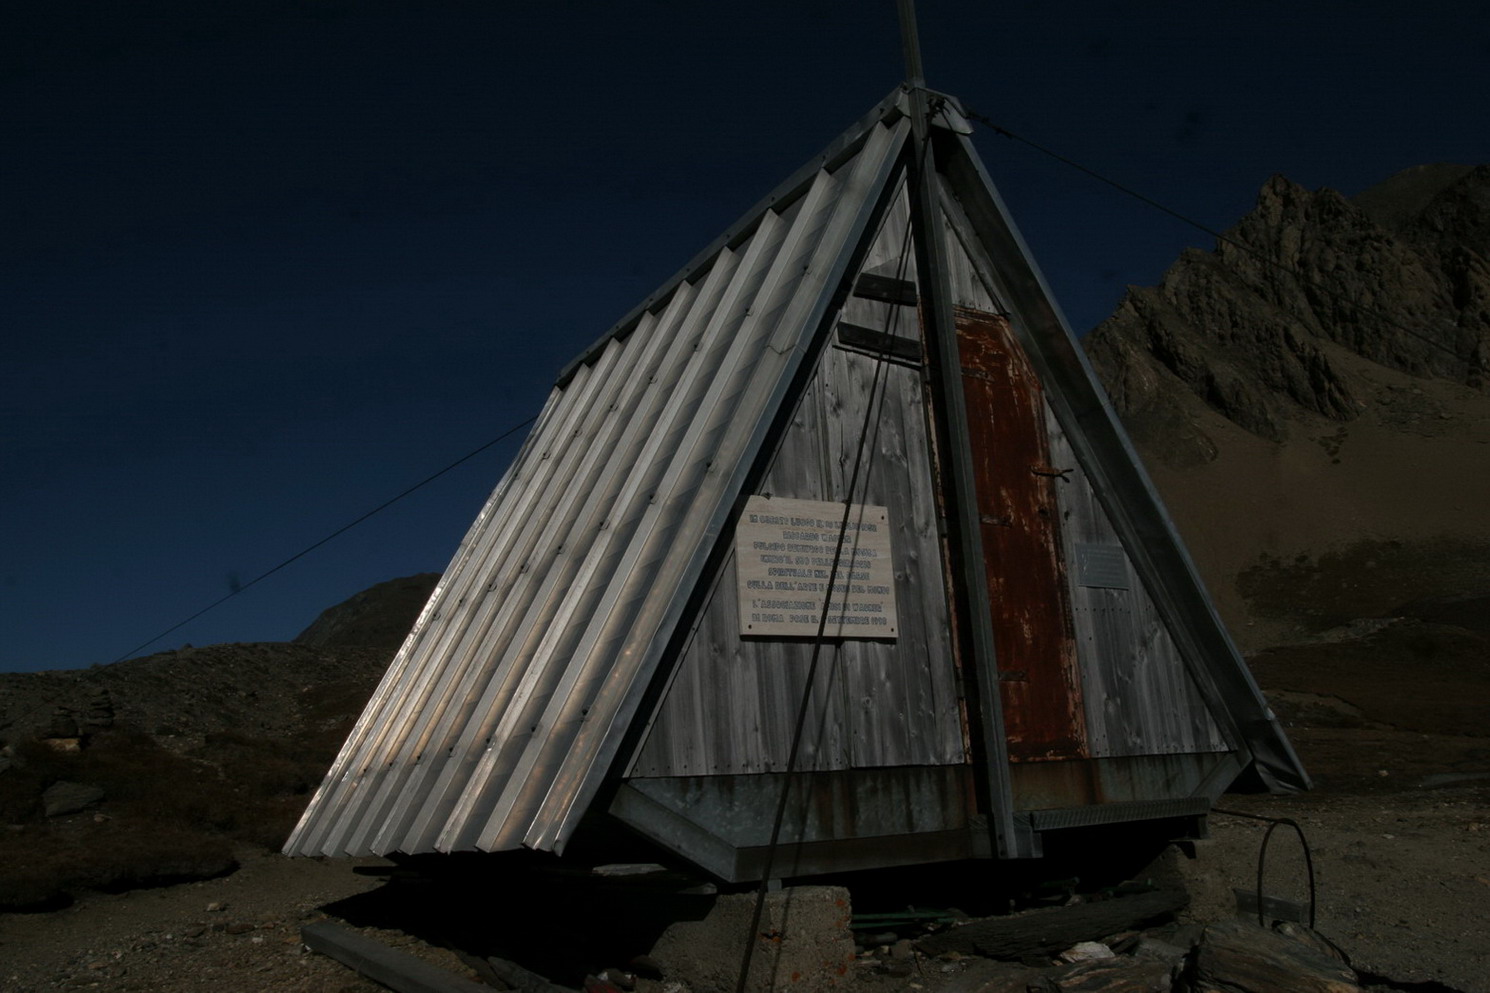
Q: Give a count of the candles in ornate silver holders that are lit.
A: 0